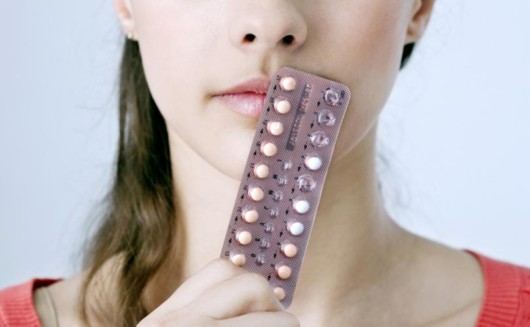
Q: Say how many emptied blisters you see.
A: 4